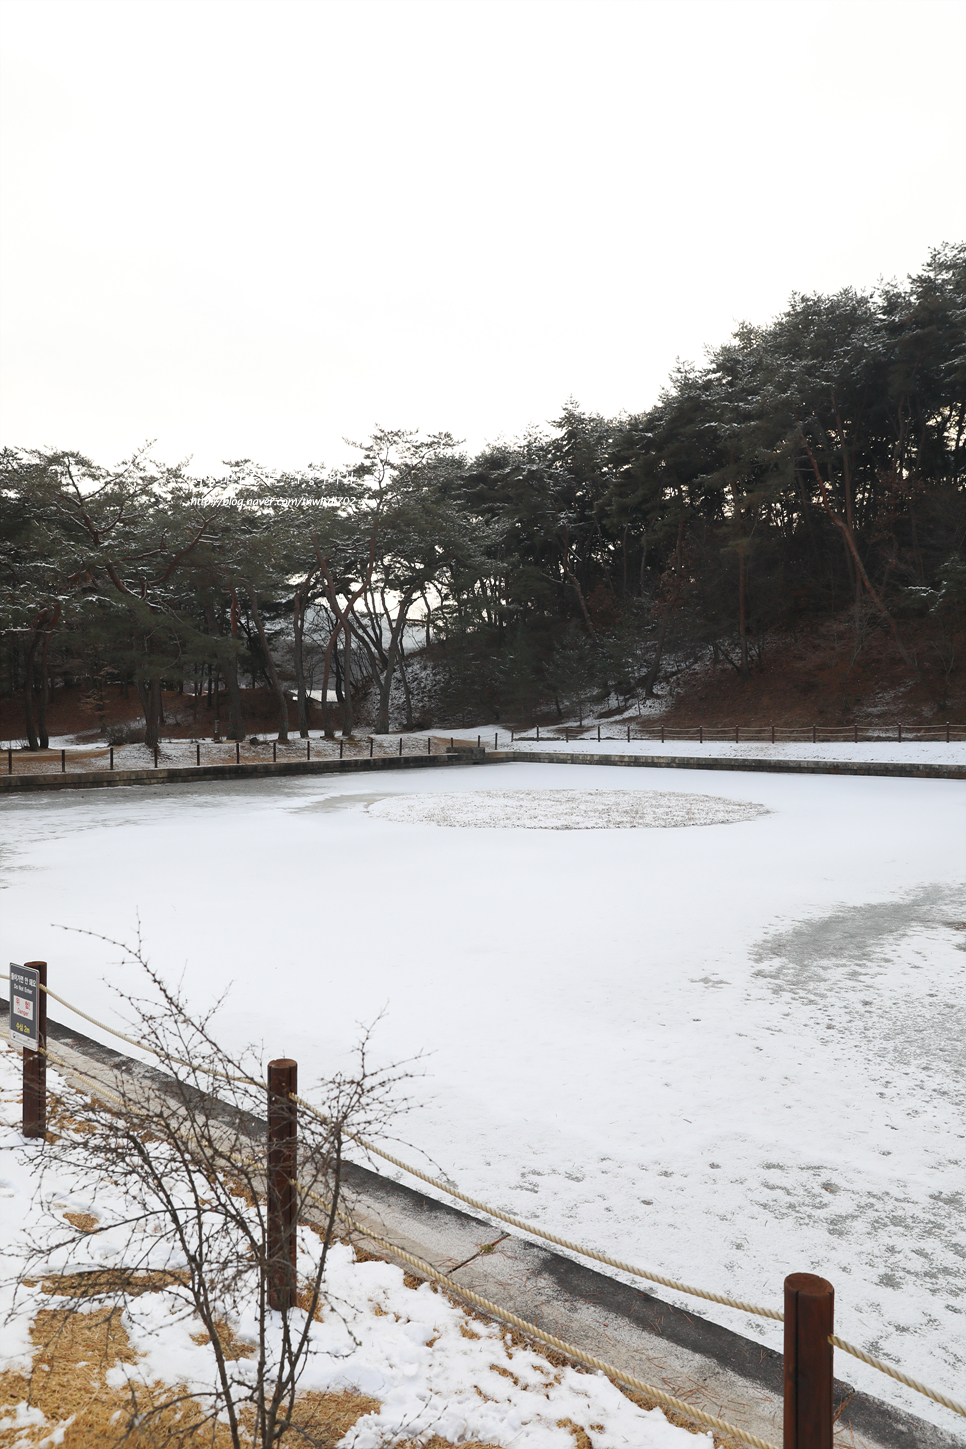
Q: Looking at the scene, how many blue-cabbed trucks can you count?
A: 0